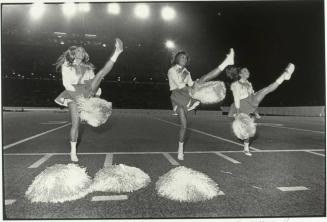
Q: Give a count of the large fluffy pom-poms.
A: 6